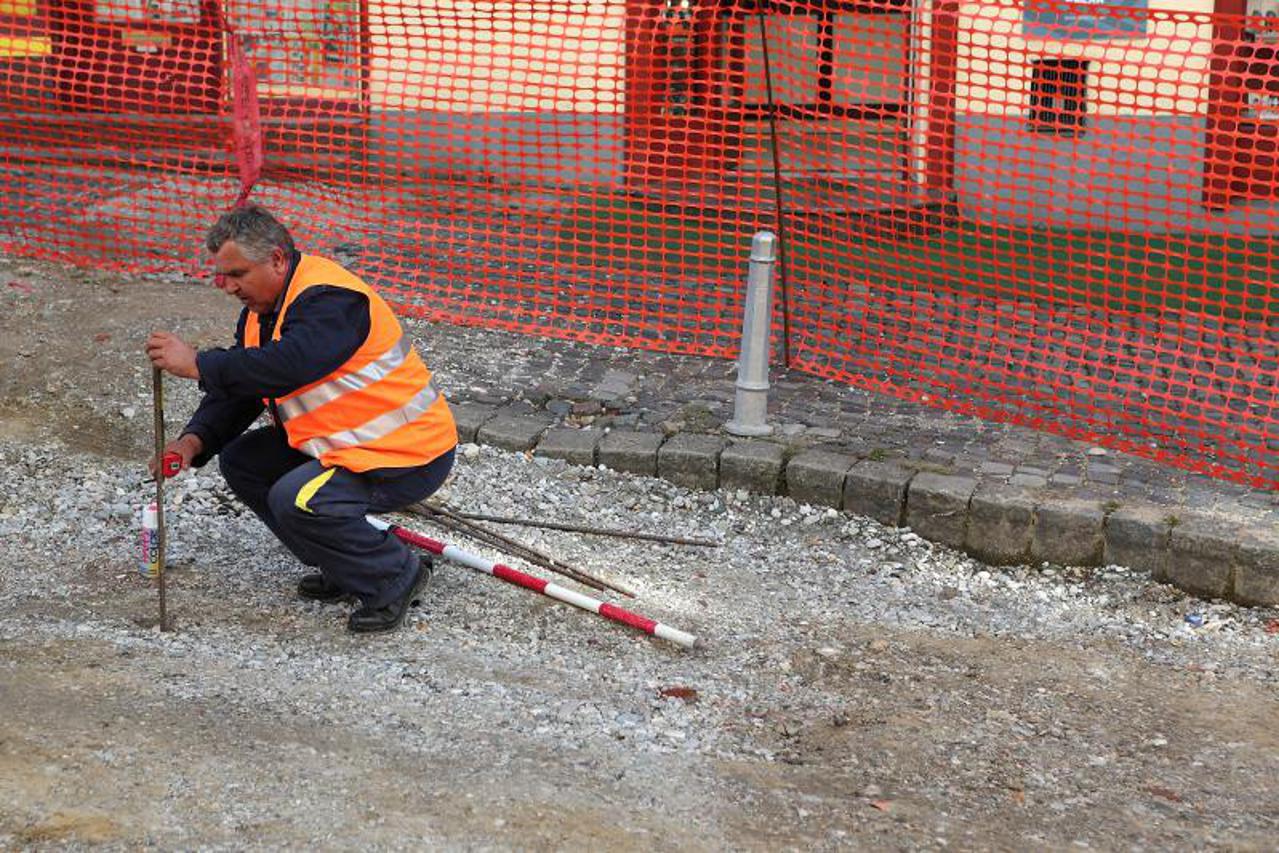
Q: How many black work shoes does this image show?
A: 2